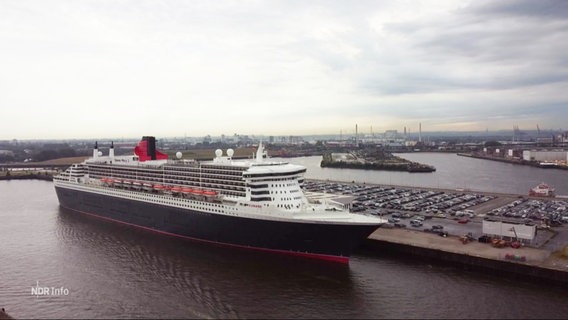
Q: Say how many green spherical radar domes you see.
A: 0